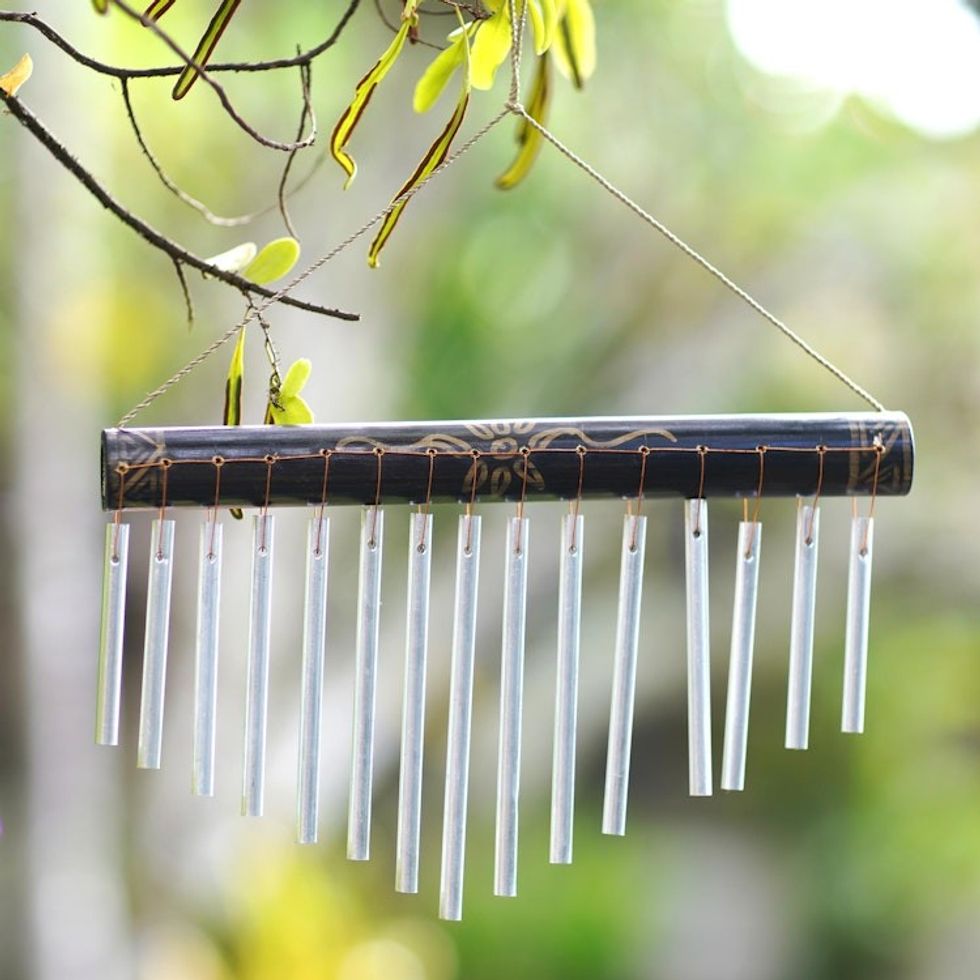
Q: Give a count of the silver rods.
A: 15